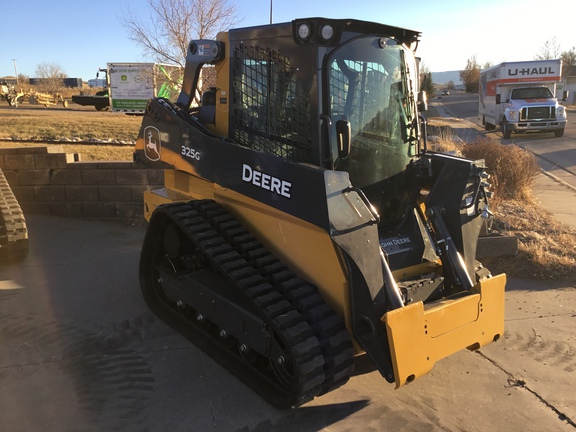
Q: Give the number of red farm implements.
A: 0